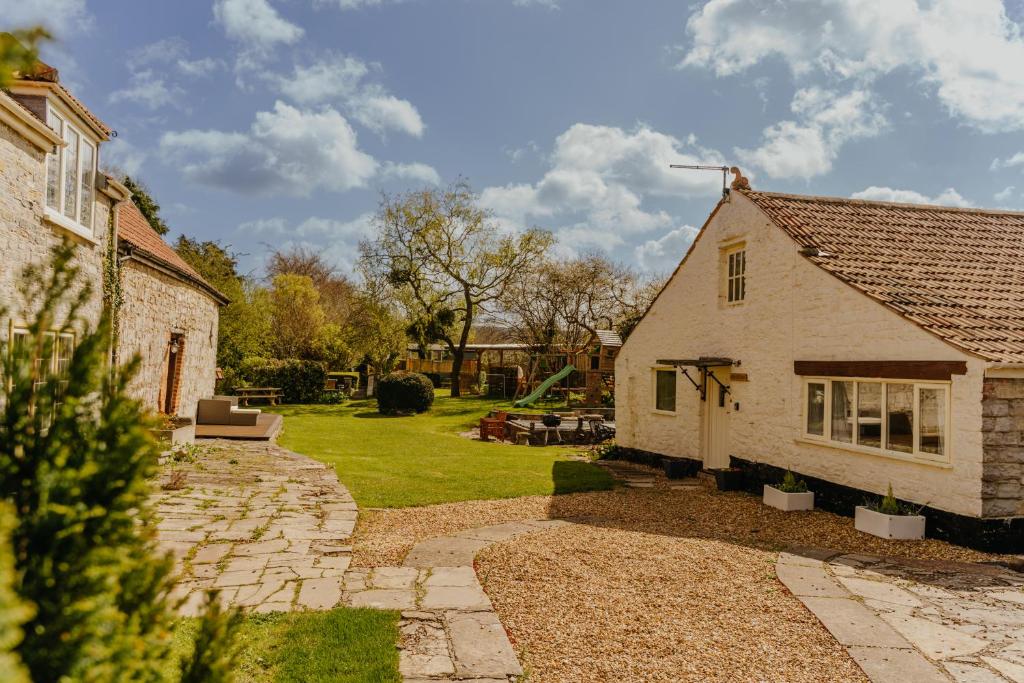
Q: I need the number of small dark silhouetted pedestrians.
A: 0